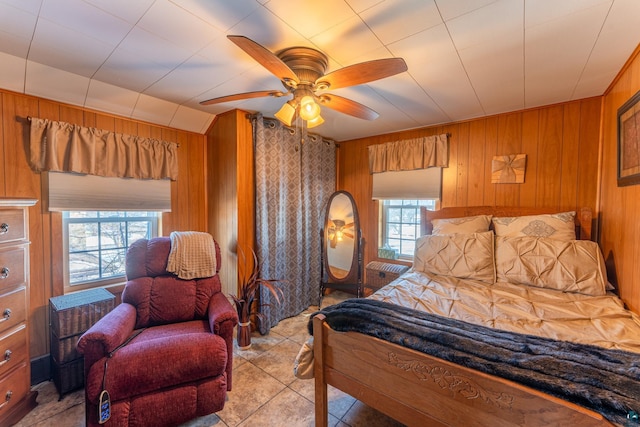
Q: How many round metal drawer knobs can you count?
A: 5